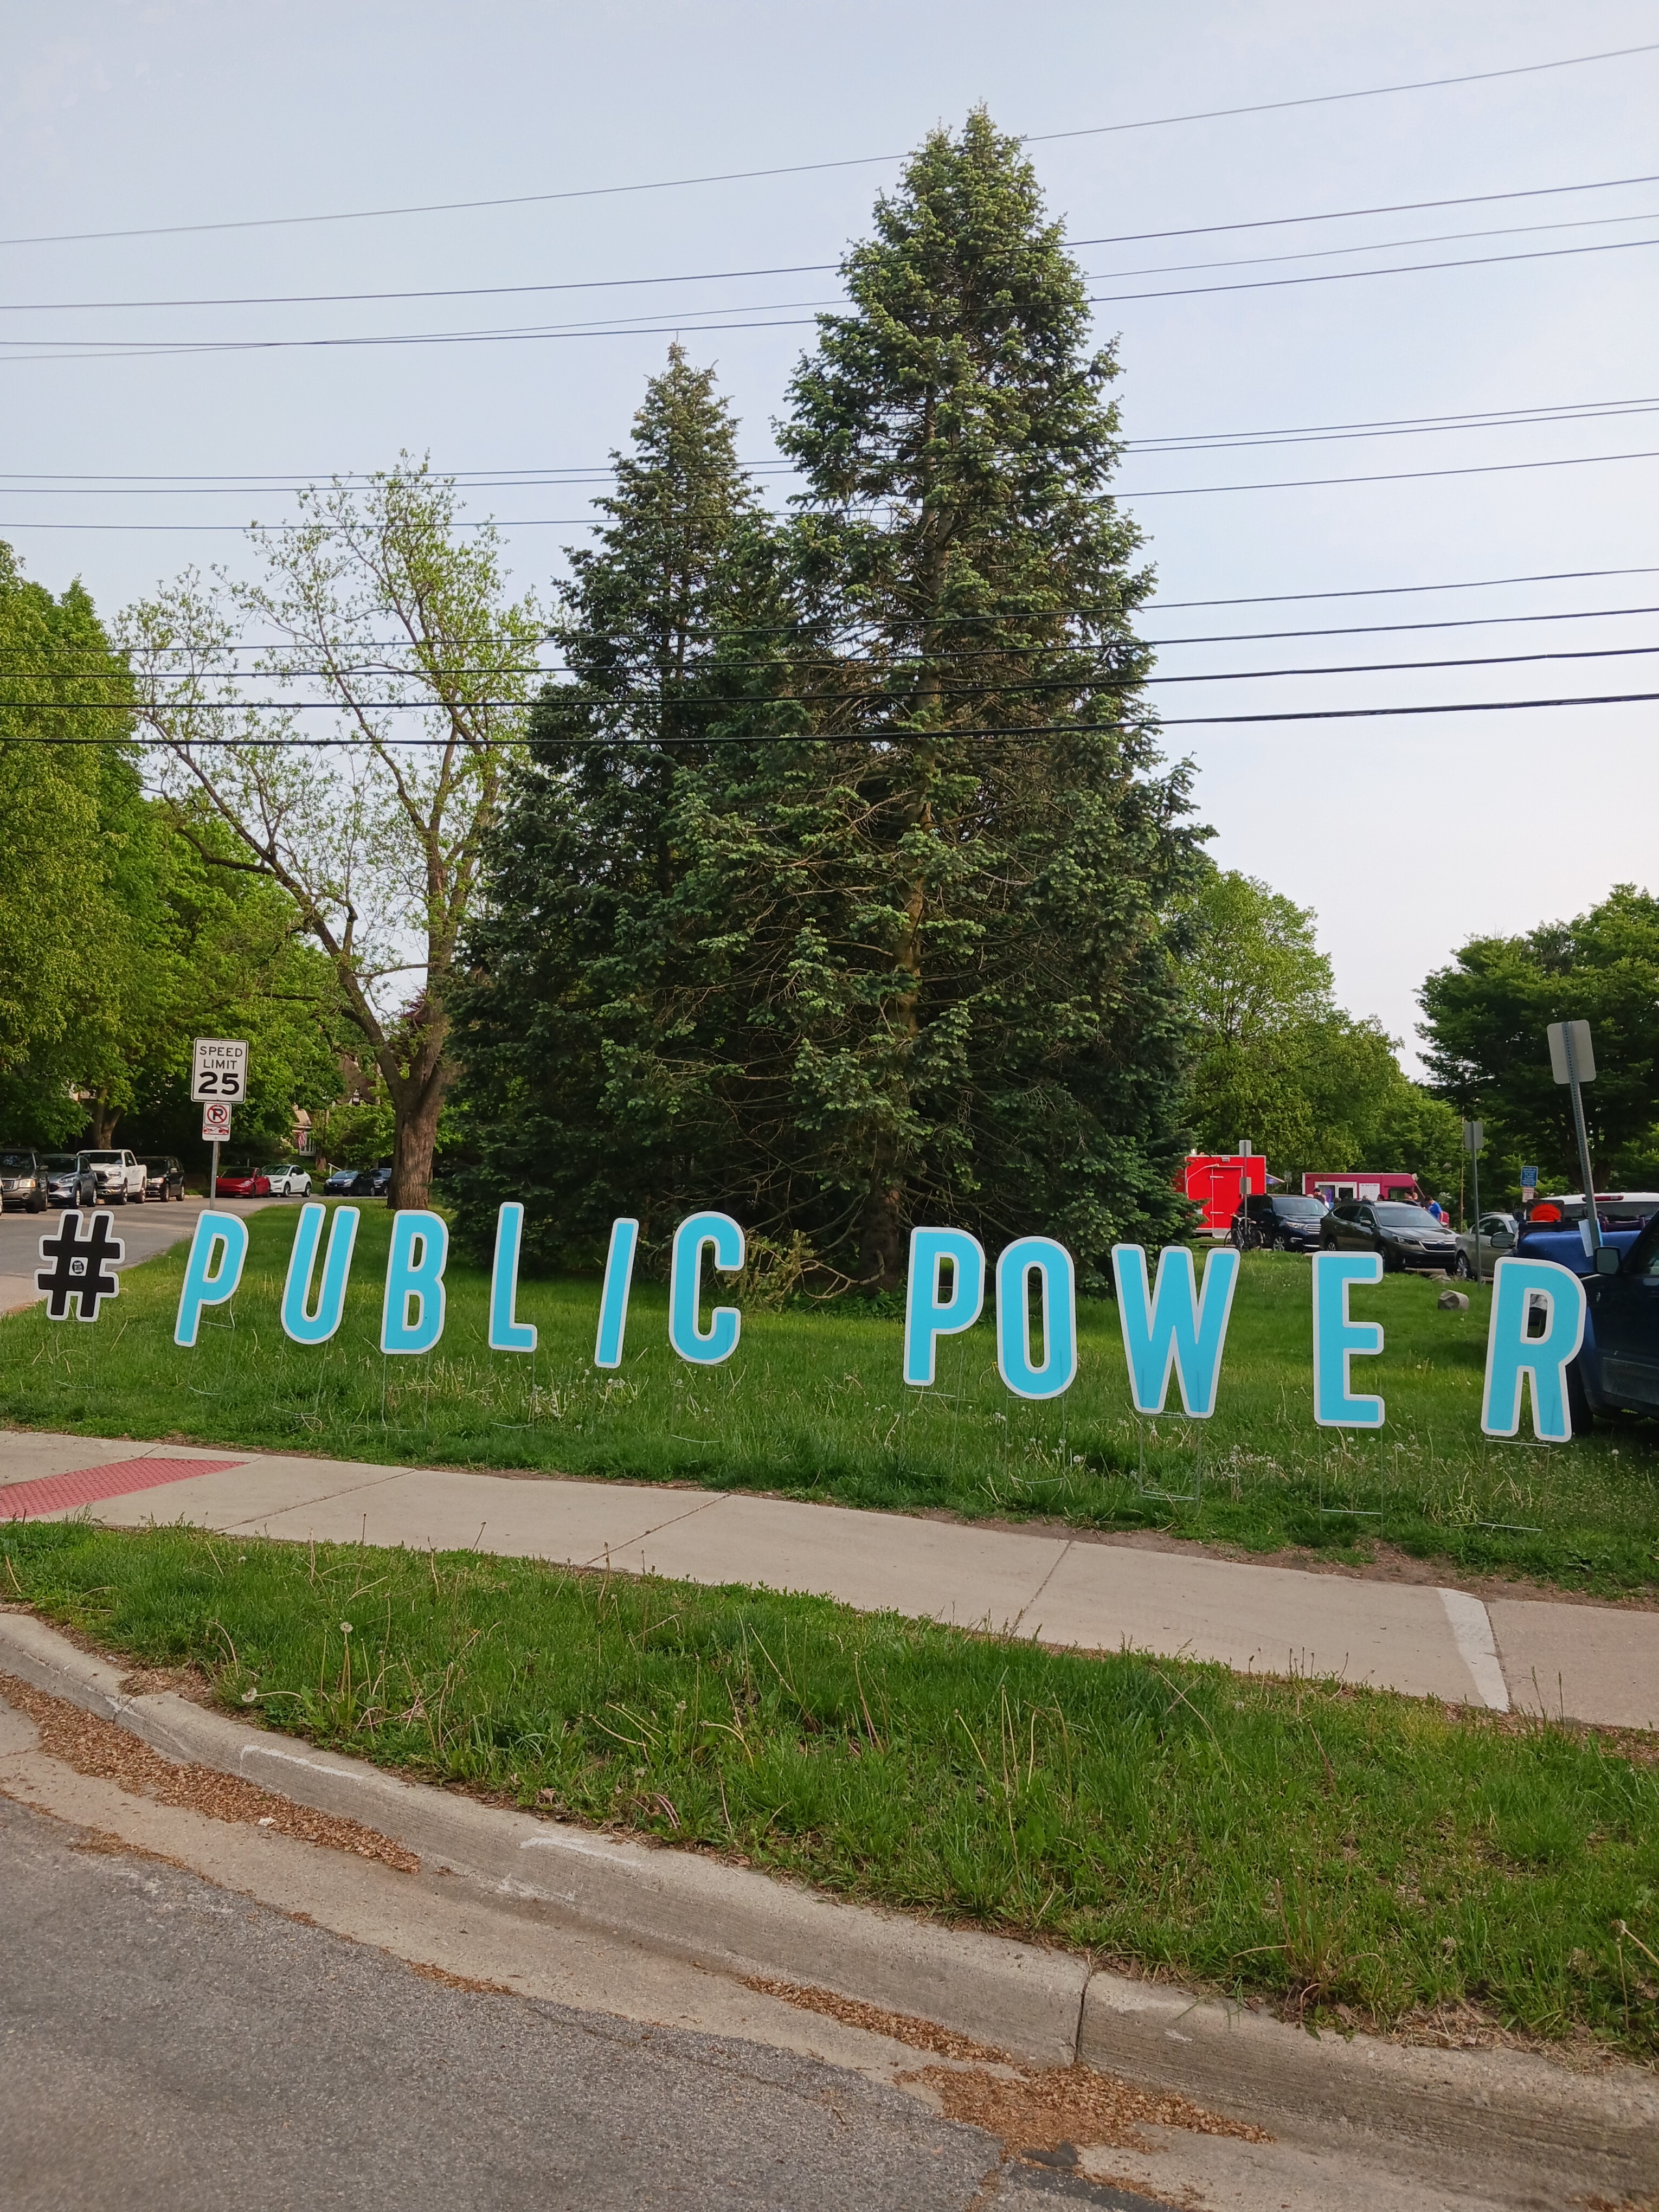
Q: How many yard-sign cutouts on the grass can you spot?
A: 12